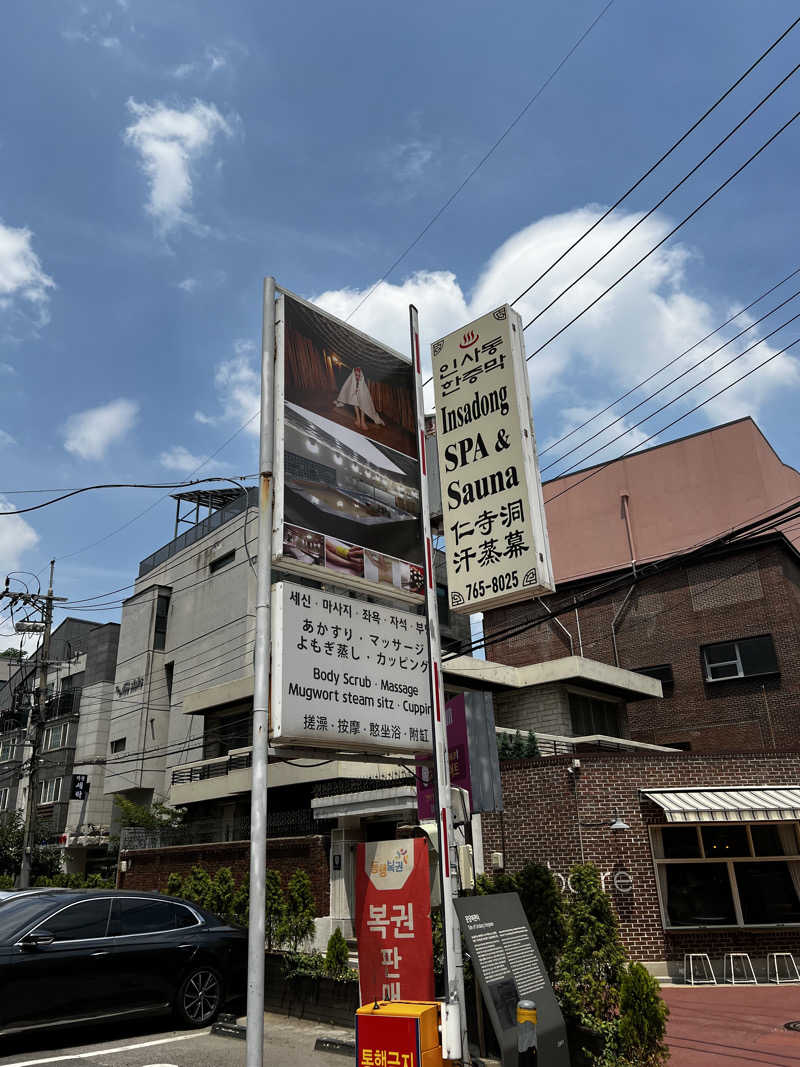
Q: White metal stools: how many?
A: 3